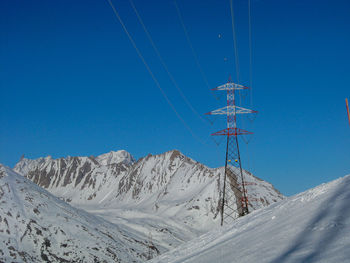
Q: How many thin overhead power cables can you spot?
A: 5